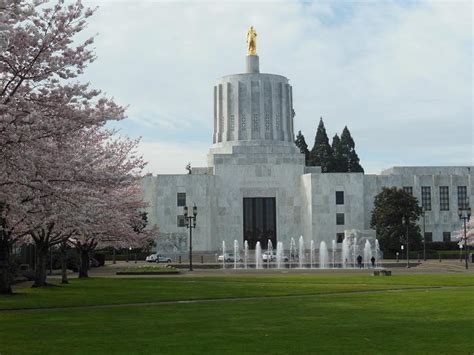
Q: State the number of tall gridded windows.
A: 4